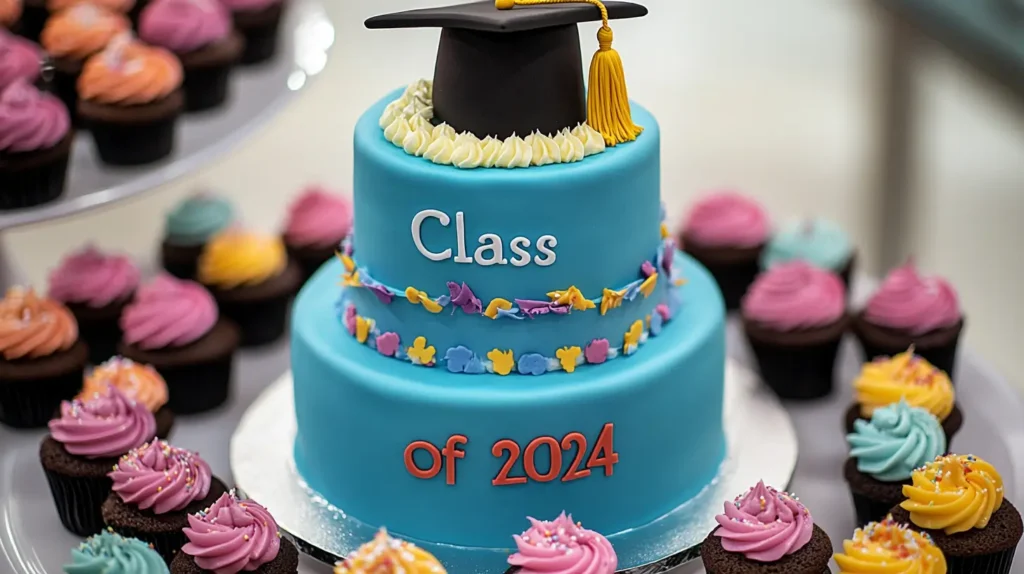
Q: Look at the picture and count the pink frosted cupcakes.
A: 15